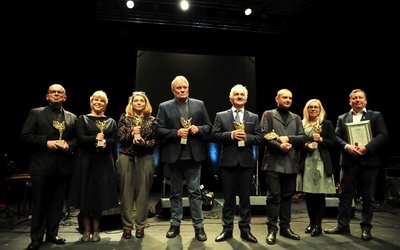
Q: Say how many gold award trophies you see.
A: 7